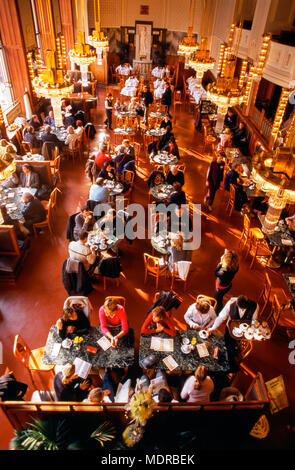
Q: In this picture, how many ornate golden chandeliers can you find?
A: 8